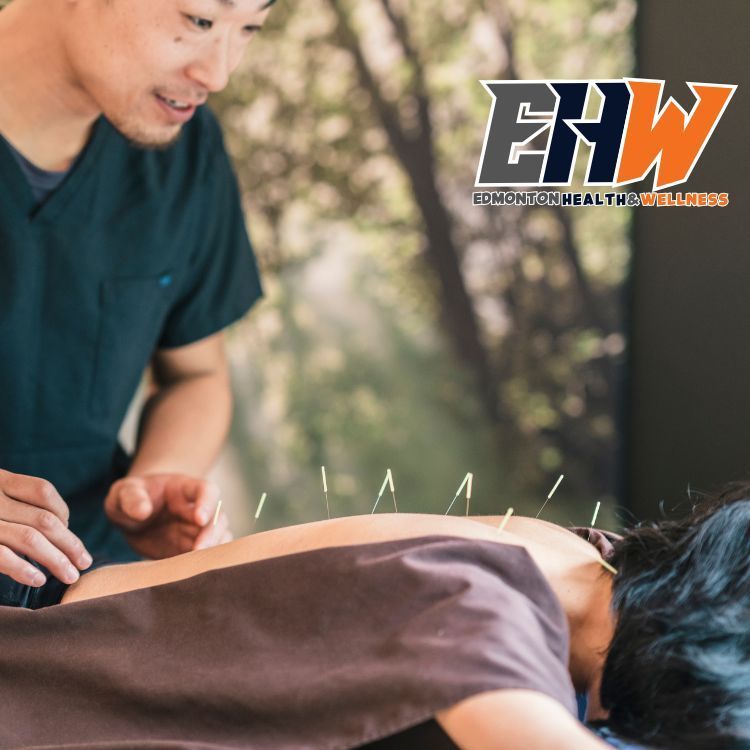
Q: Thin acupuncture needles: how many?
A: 11